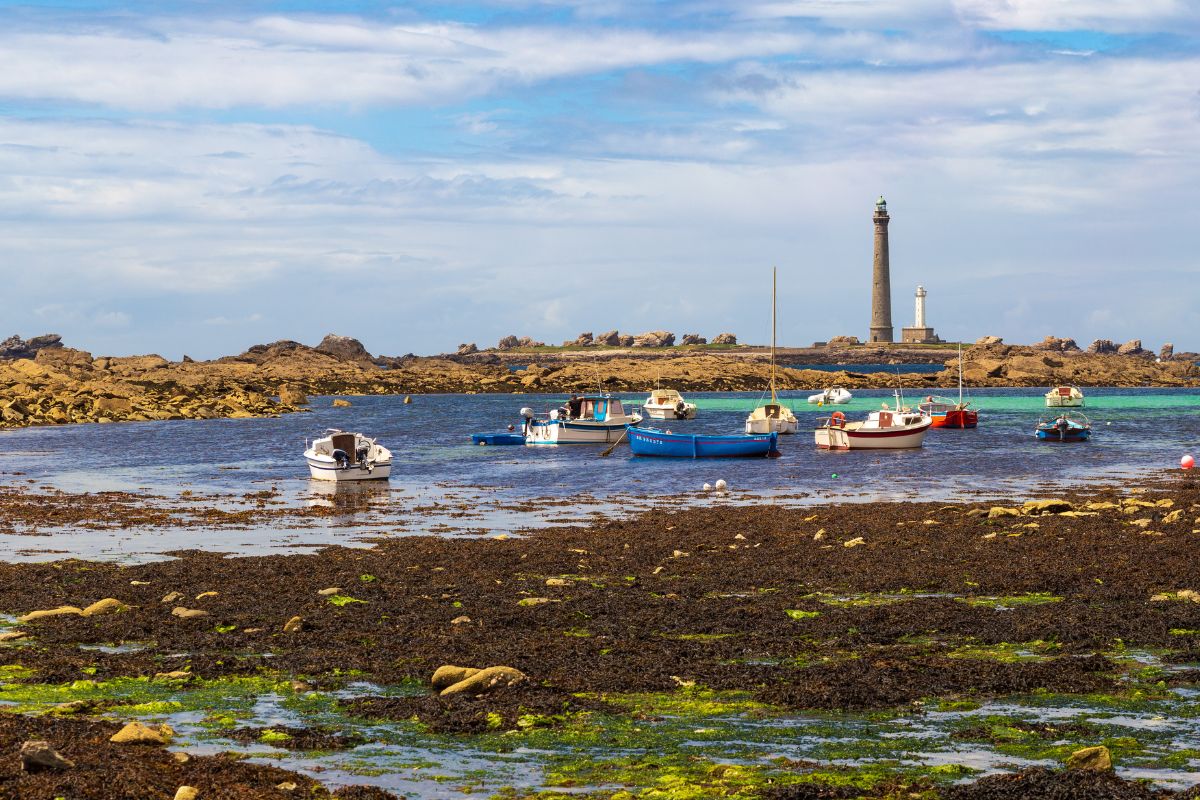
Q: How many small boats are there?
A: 11